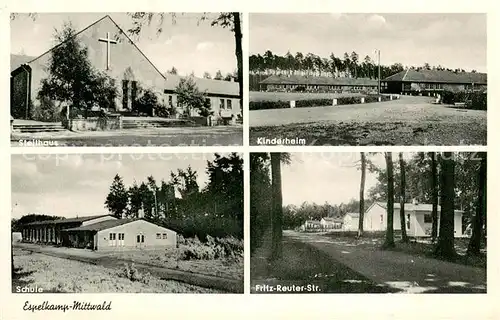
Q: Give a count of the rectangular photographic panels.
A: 4